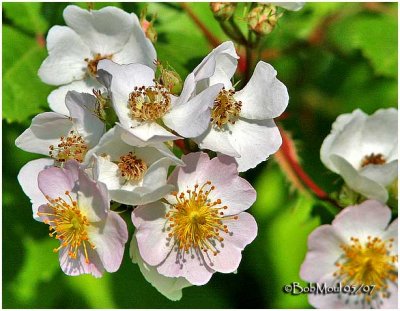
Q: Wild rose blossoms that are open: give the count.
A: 9